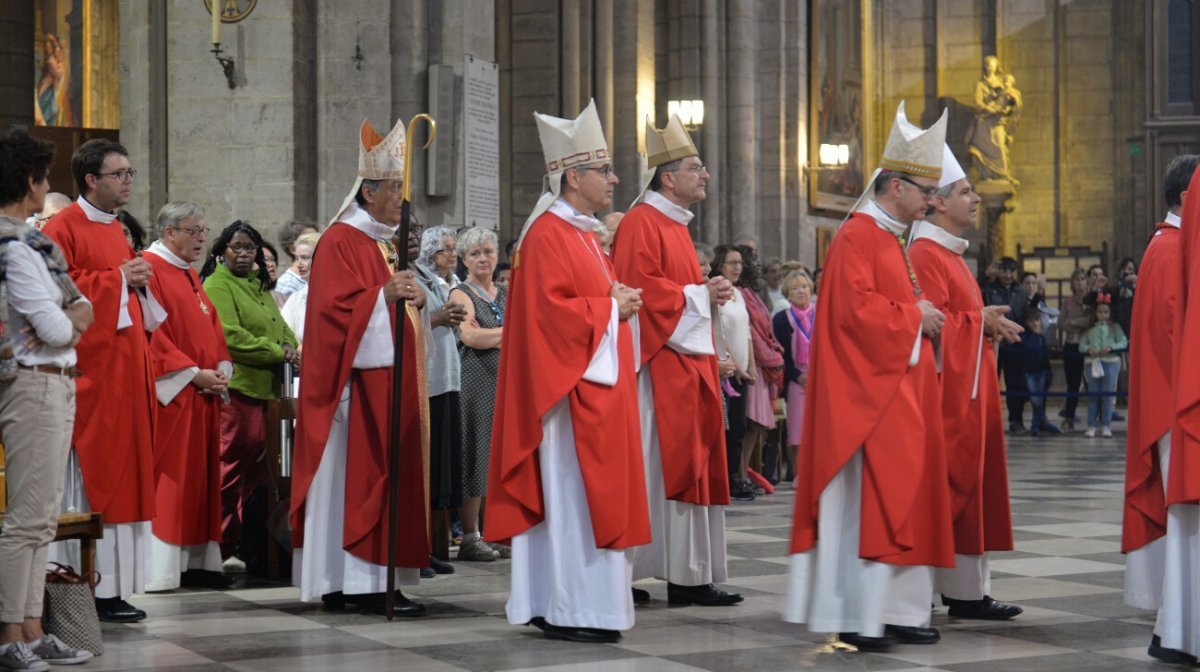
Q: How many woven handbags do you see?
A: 1